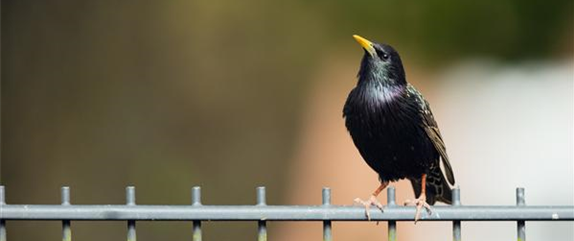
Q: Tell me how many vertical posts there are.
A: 9